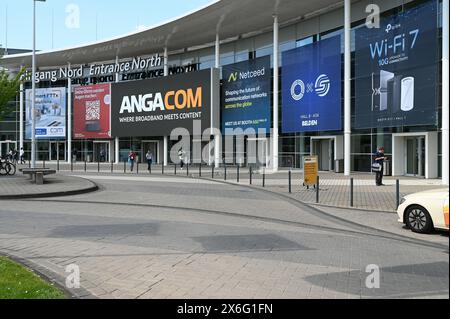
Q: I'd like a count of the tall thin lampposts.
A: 1